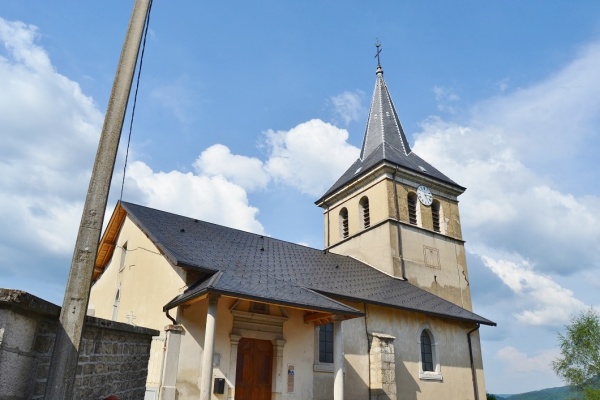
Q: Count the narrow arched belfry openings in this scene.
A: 4